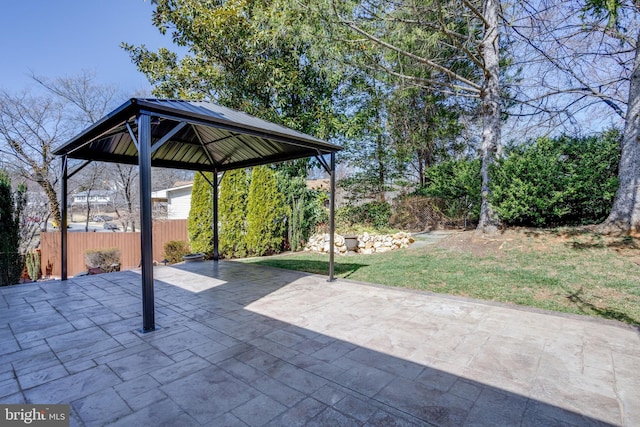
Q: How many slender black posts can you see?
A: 4